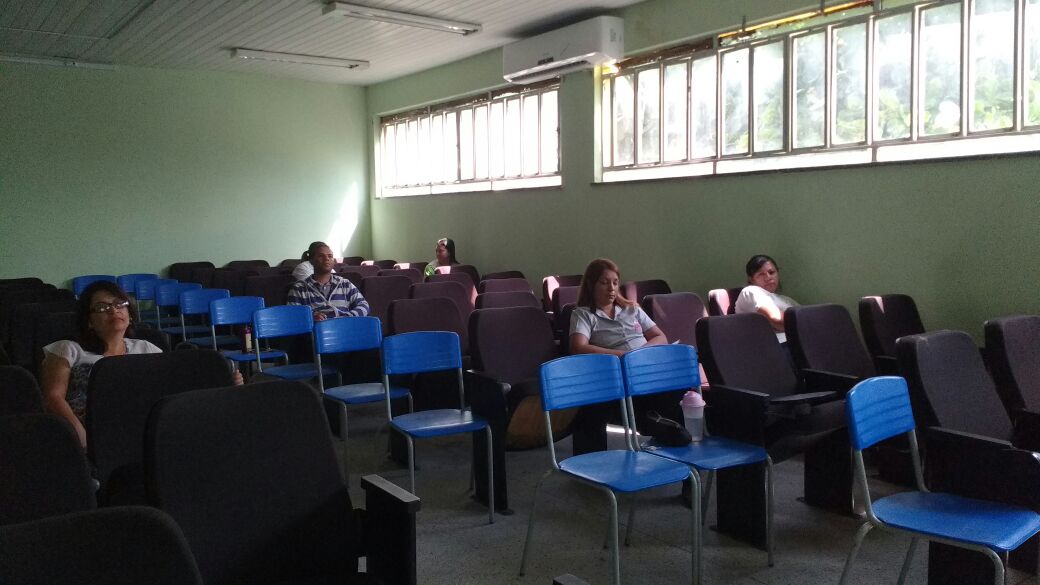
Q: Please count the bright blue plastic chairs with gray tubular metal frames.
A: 12